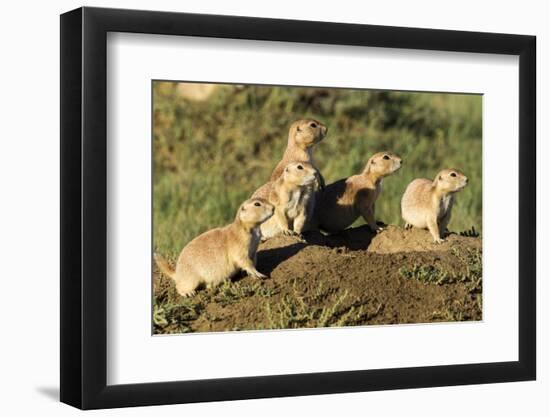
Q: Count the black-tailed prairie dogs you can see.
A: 5